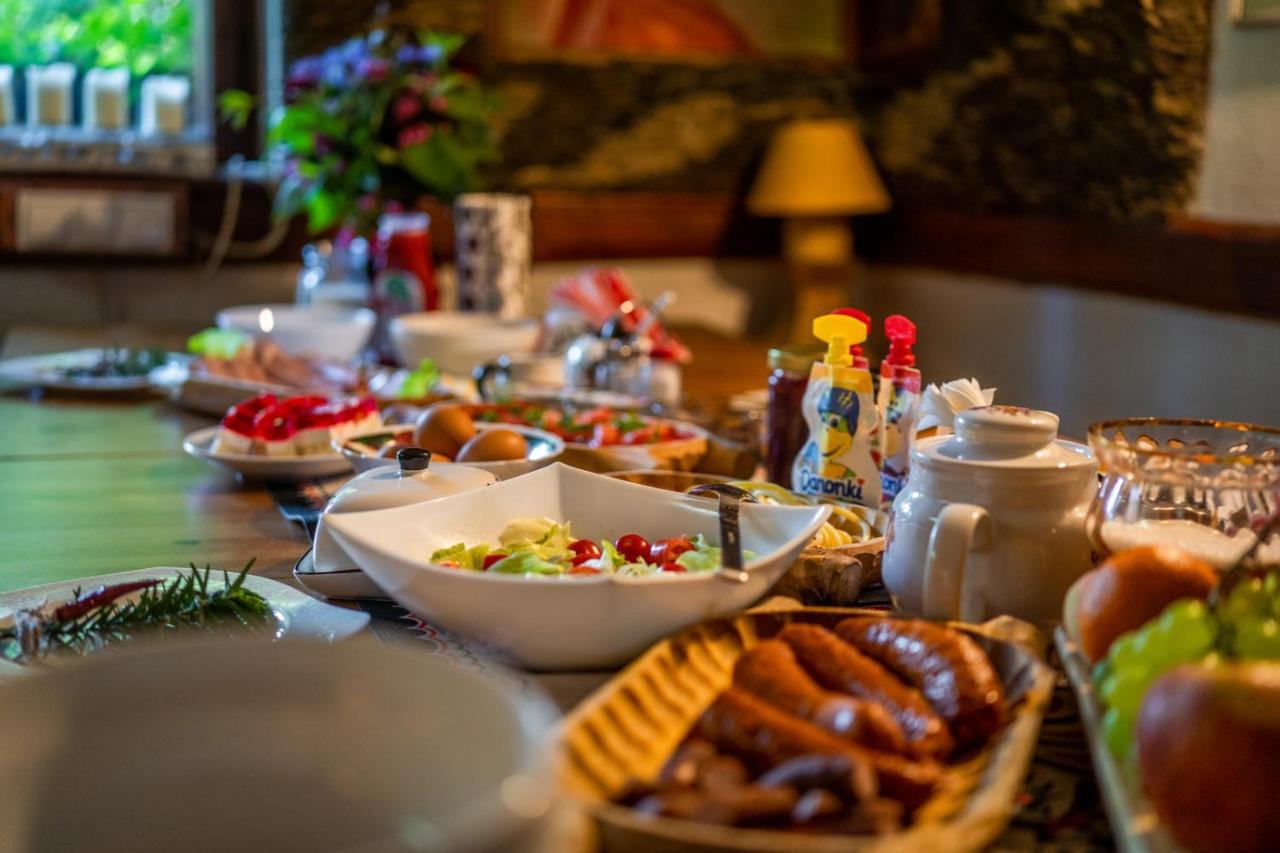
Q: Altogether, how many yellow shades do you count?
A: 1